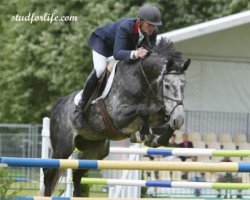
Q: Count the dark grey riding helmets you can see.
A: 1